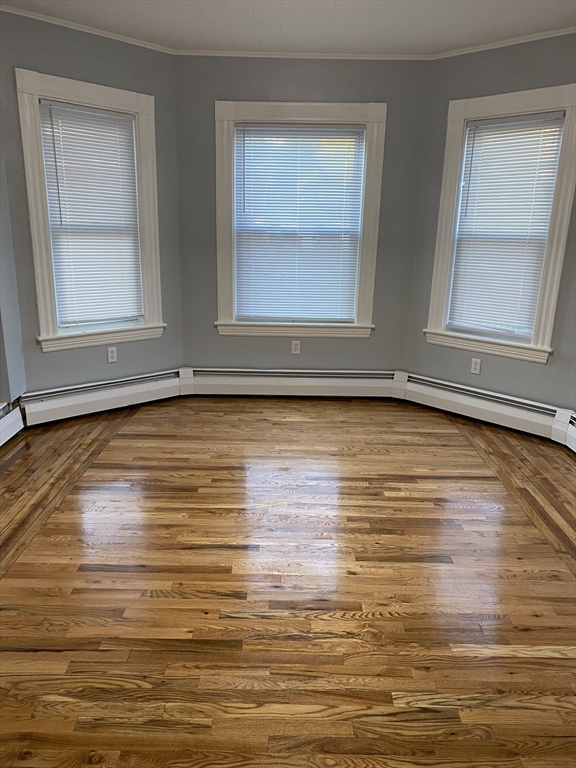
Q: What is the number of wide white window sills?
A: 3